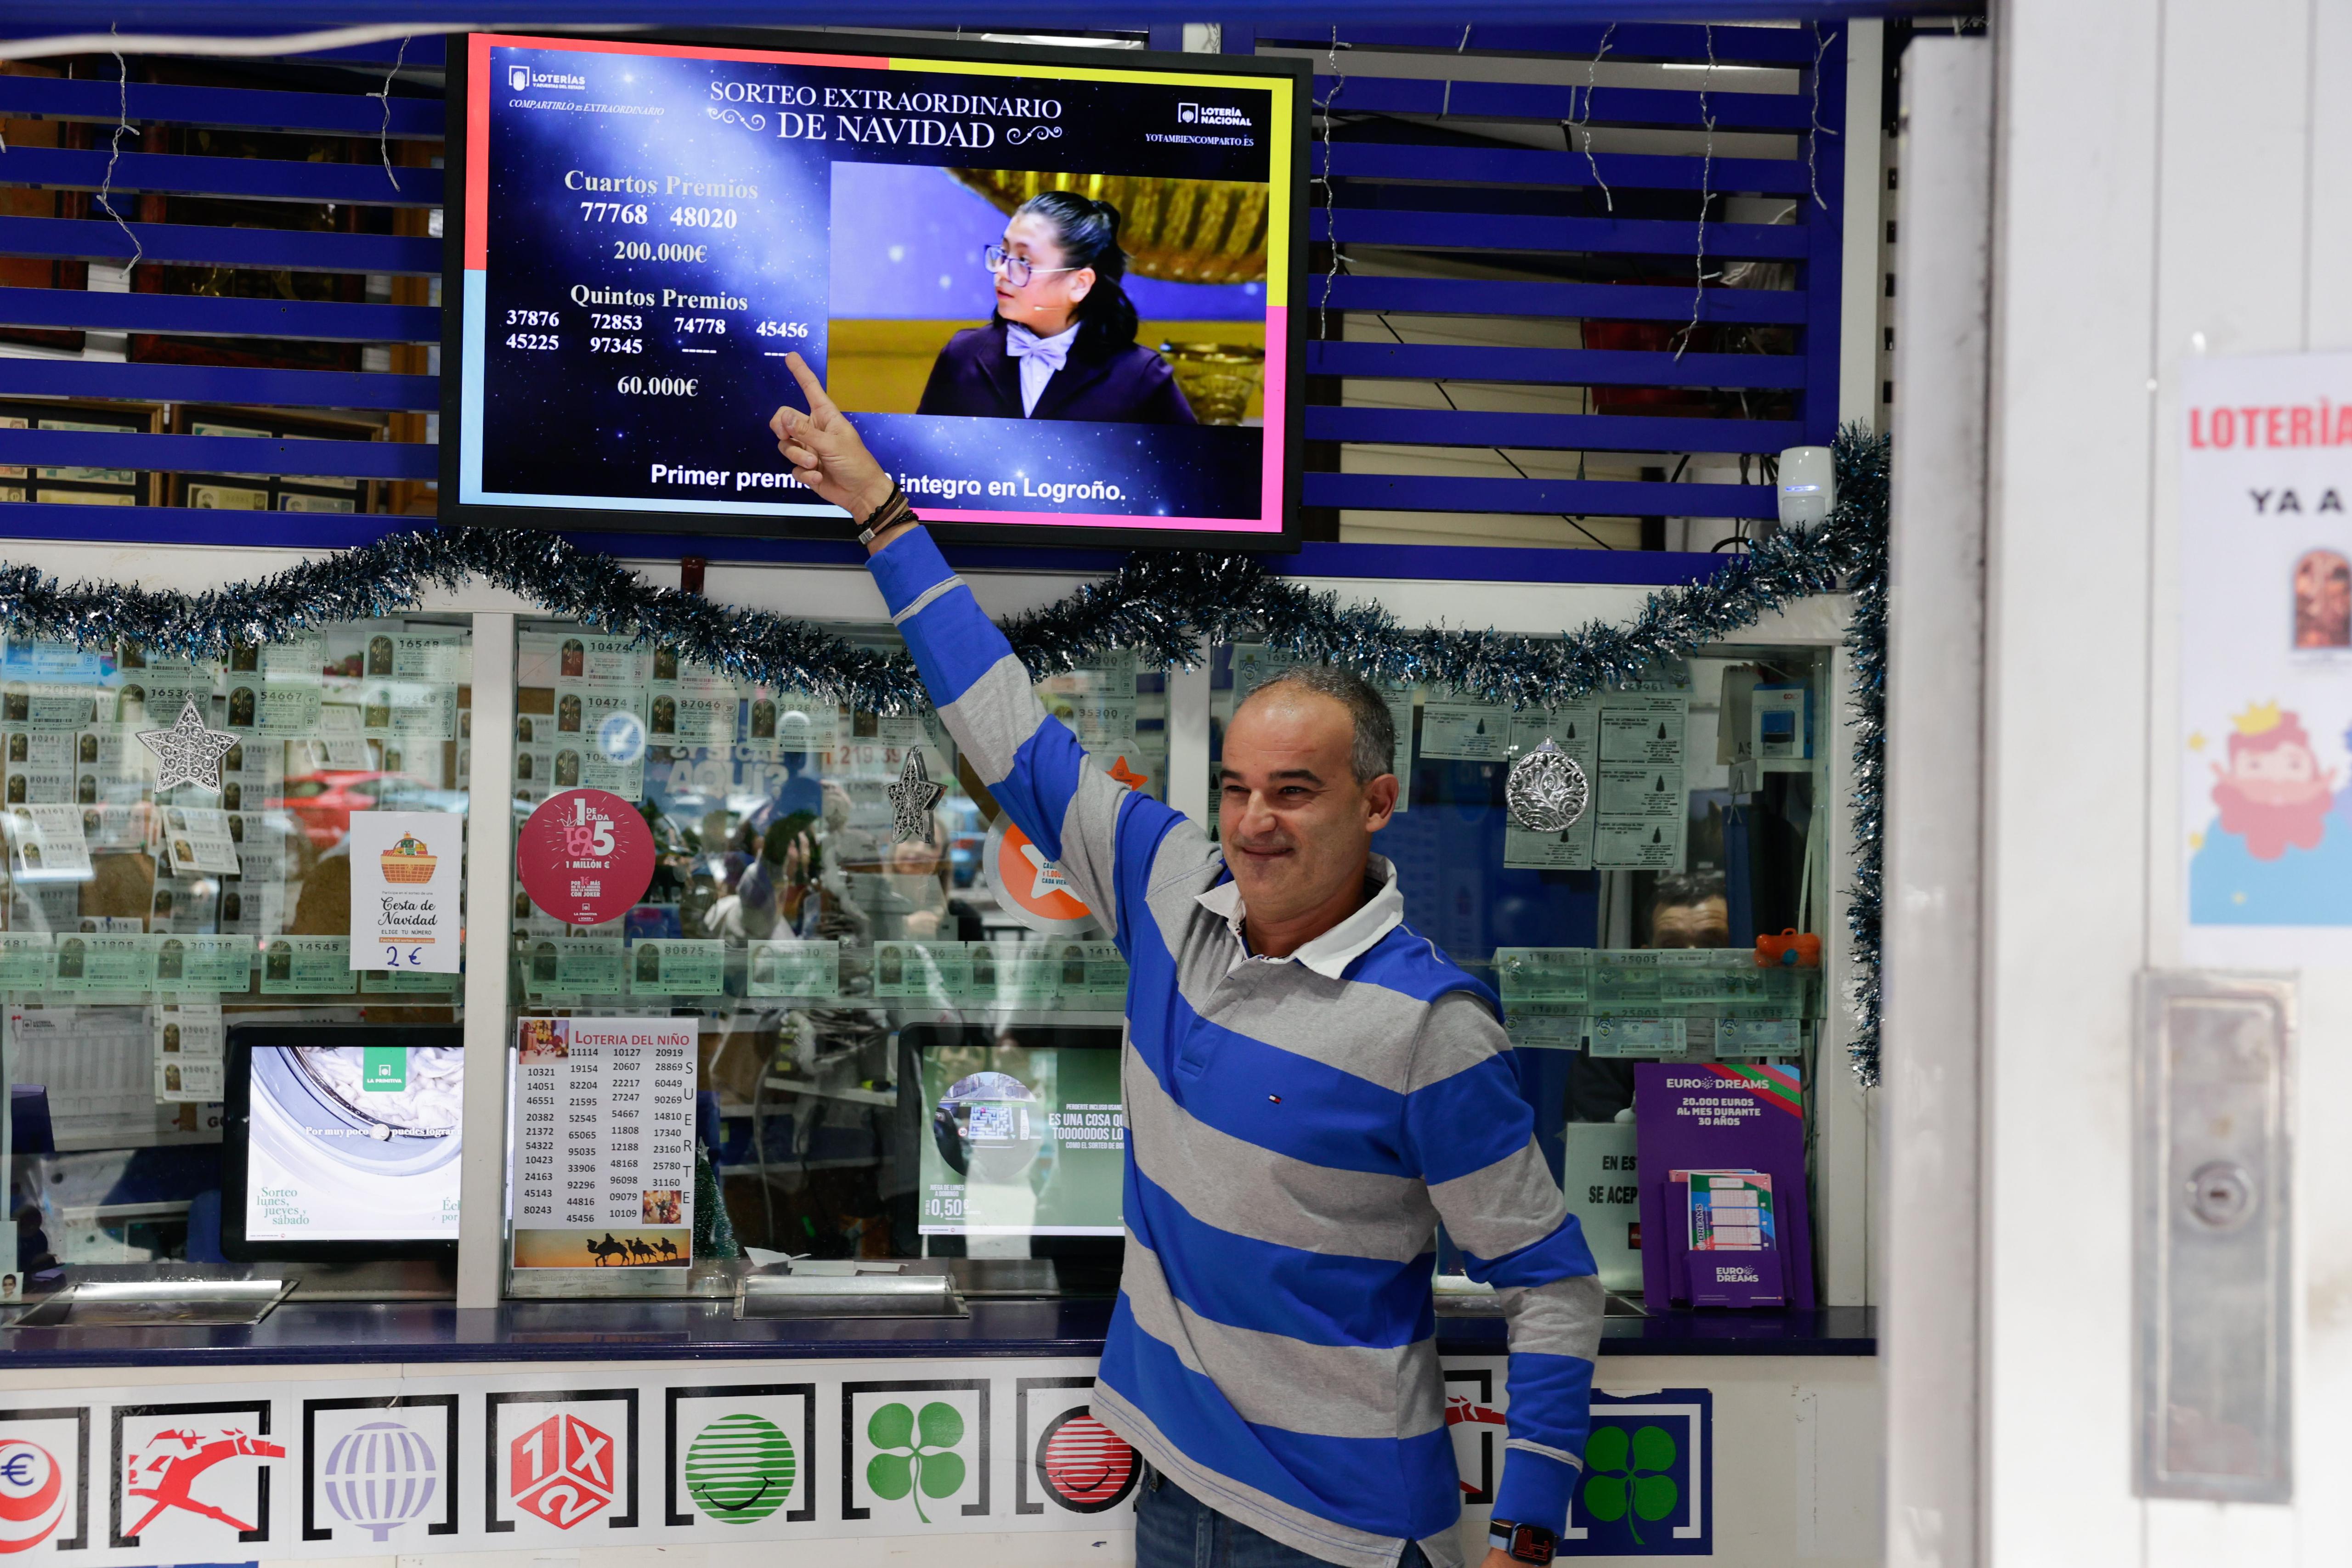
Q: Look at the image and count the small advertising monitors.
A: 2